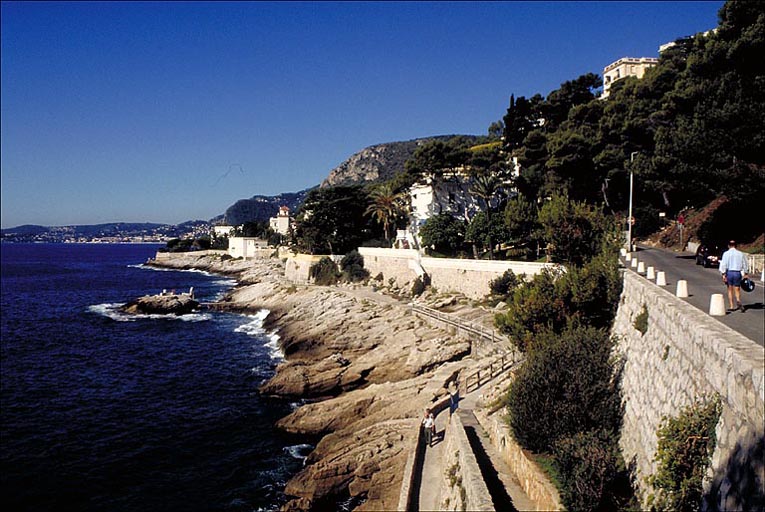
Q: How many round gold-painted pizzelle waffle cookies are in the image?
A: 0